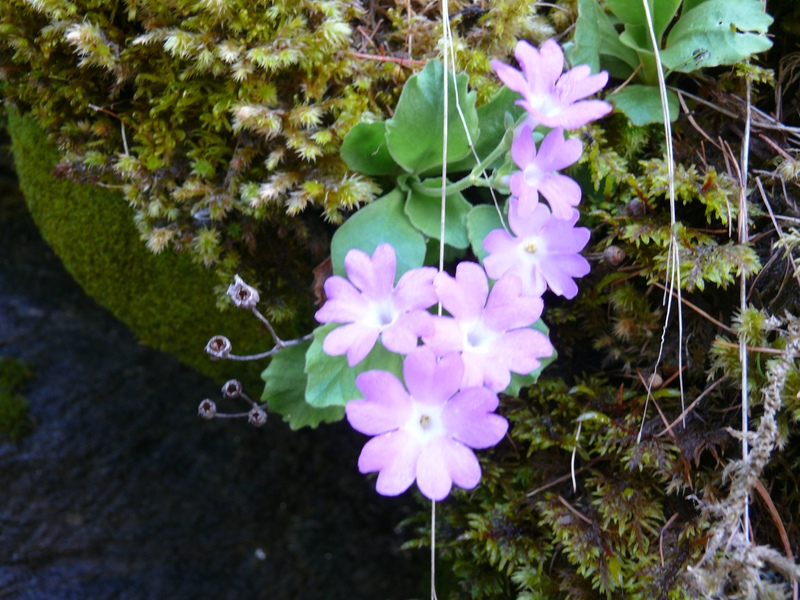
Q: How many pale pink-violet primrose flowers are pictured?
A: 6